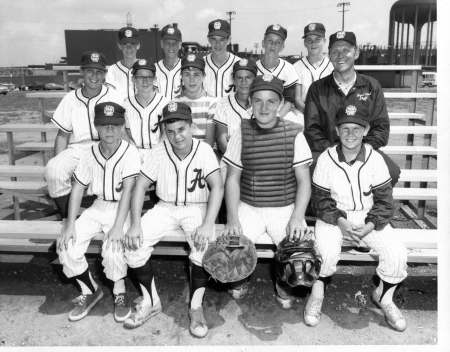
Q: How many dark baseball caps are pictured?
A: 14